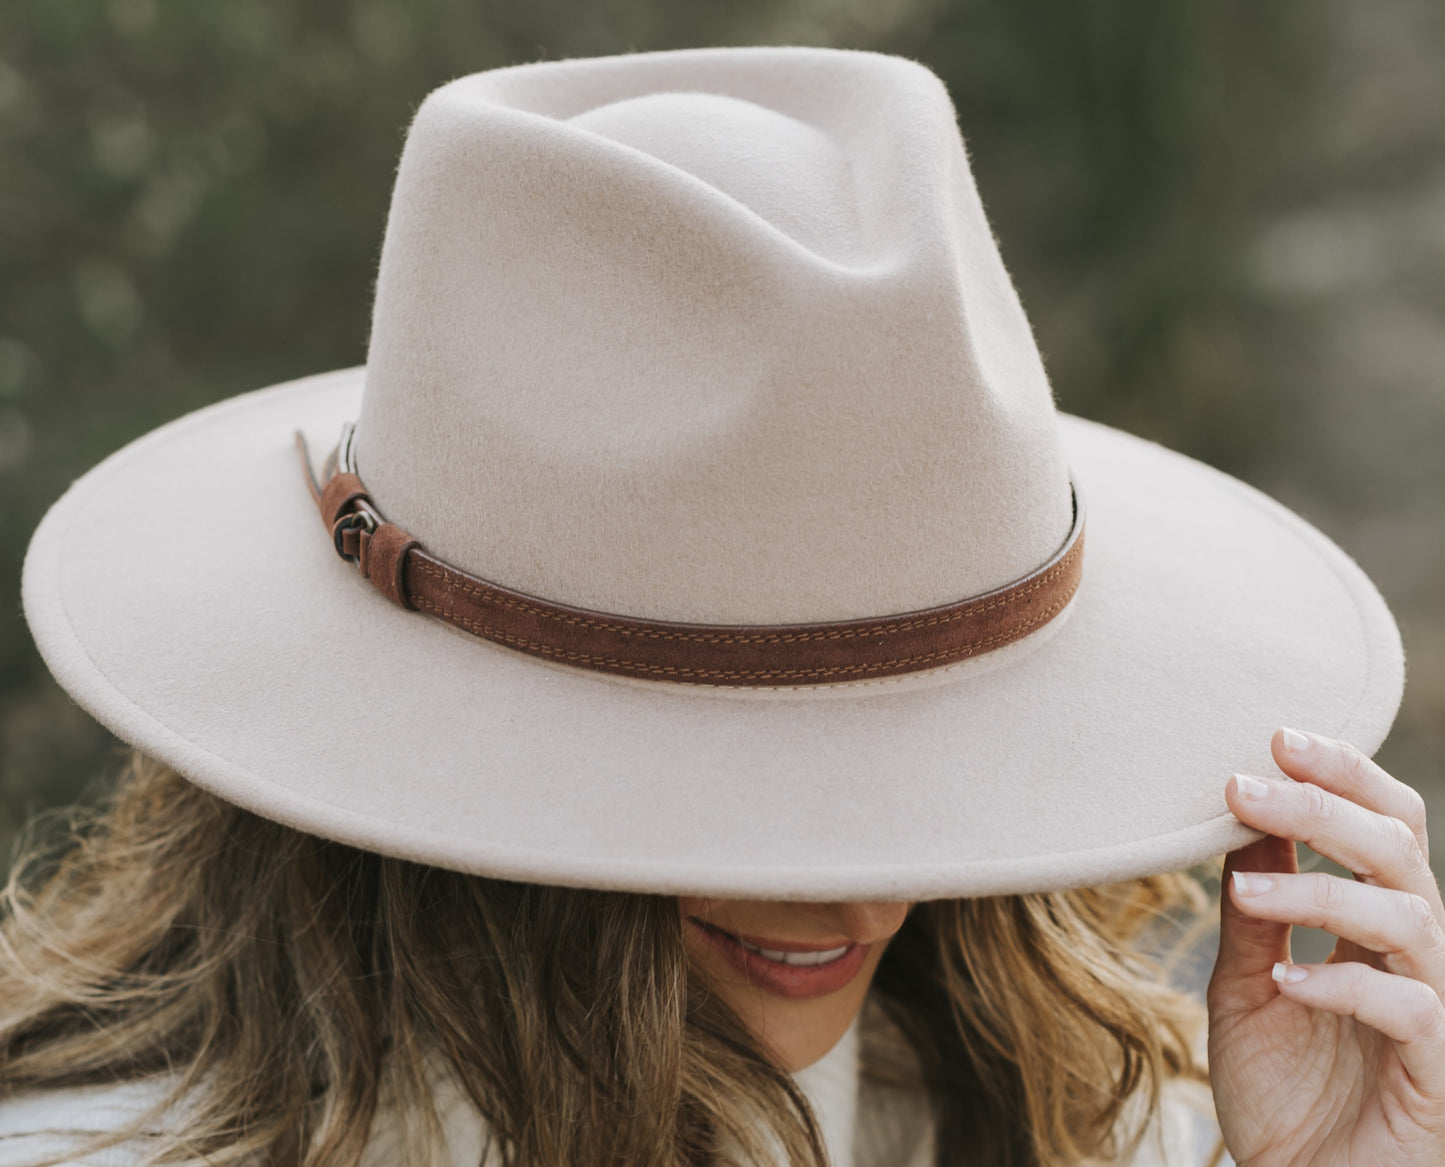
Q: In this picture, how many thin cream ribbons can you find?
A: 0